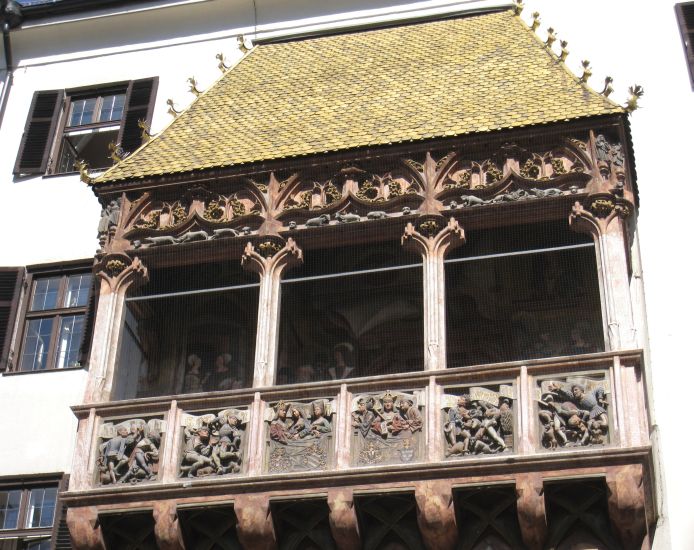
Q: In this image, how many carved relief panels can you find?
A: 6